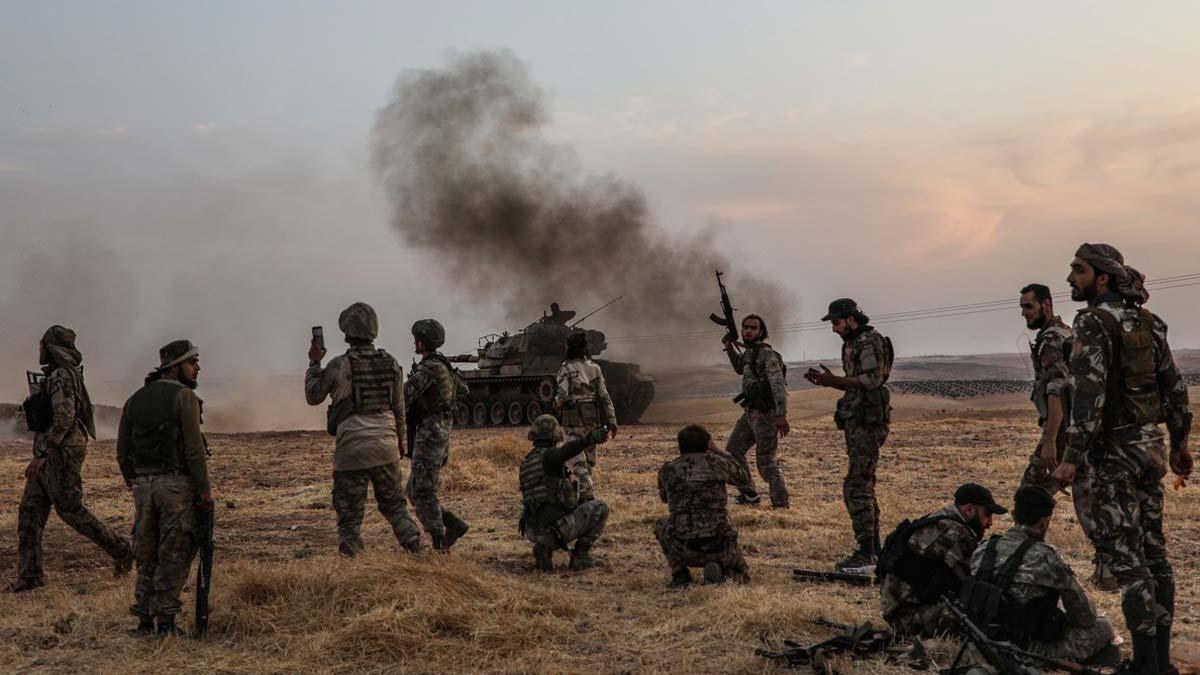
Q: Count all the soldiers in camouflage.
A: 13